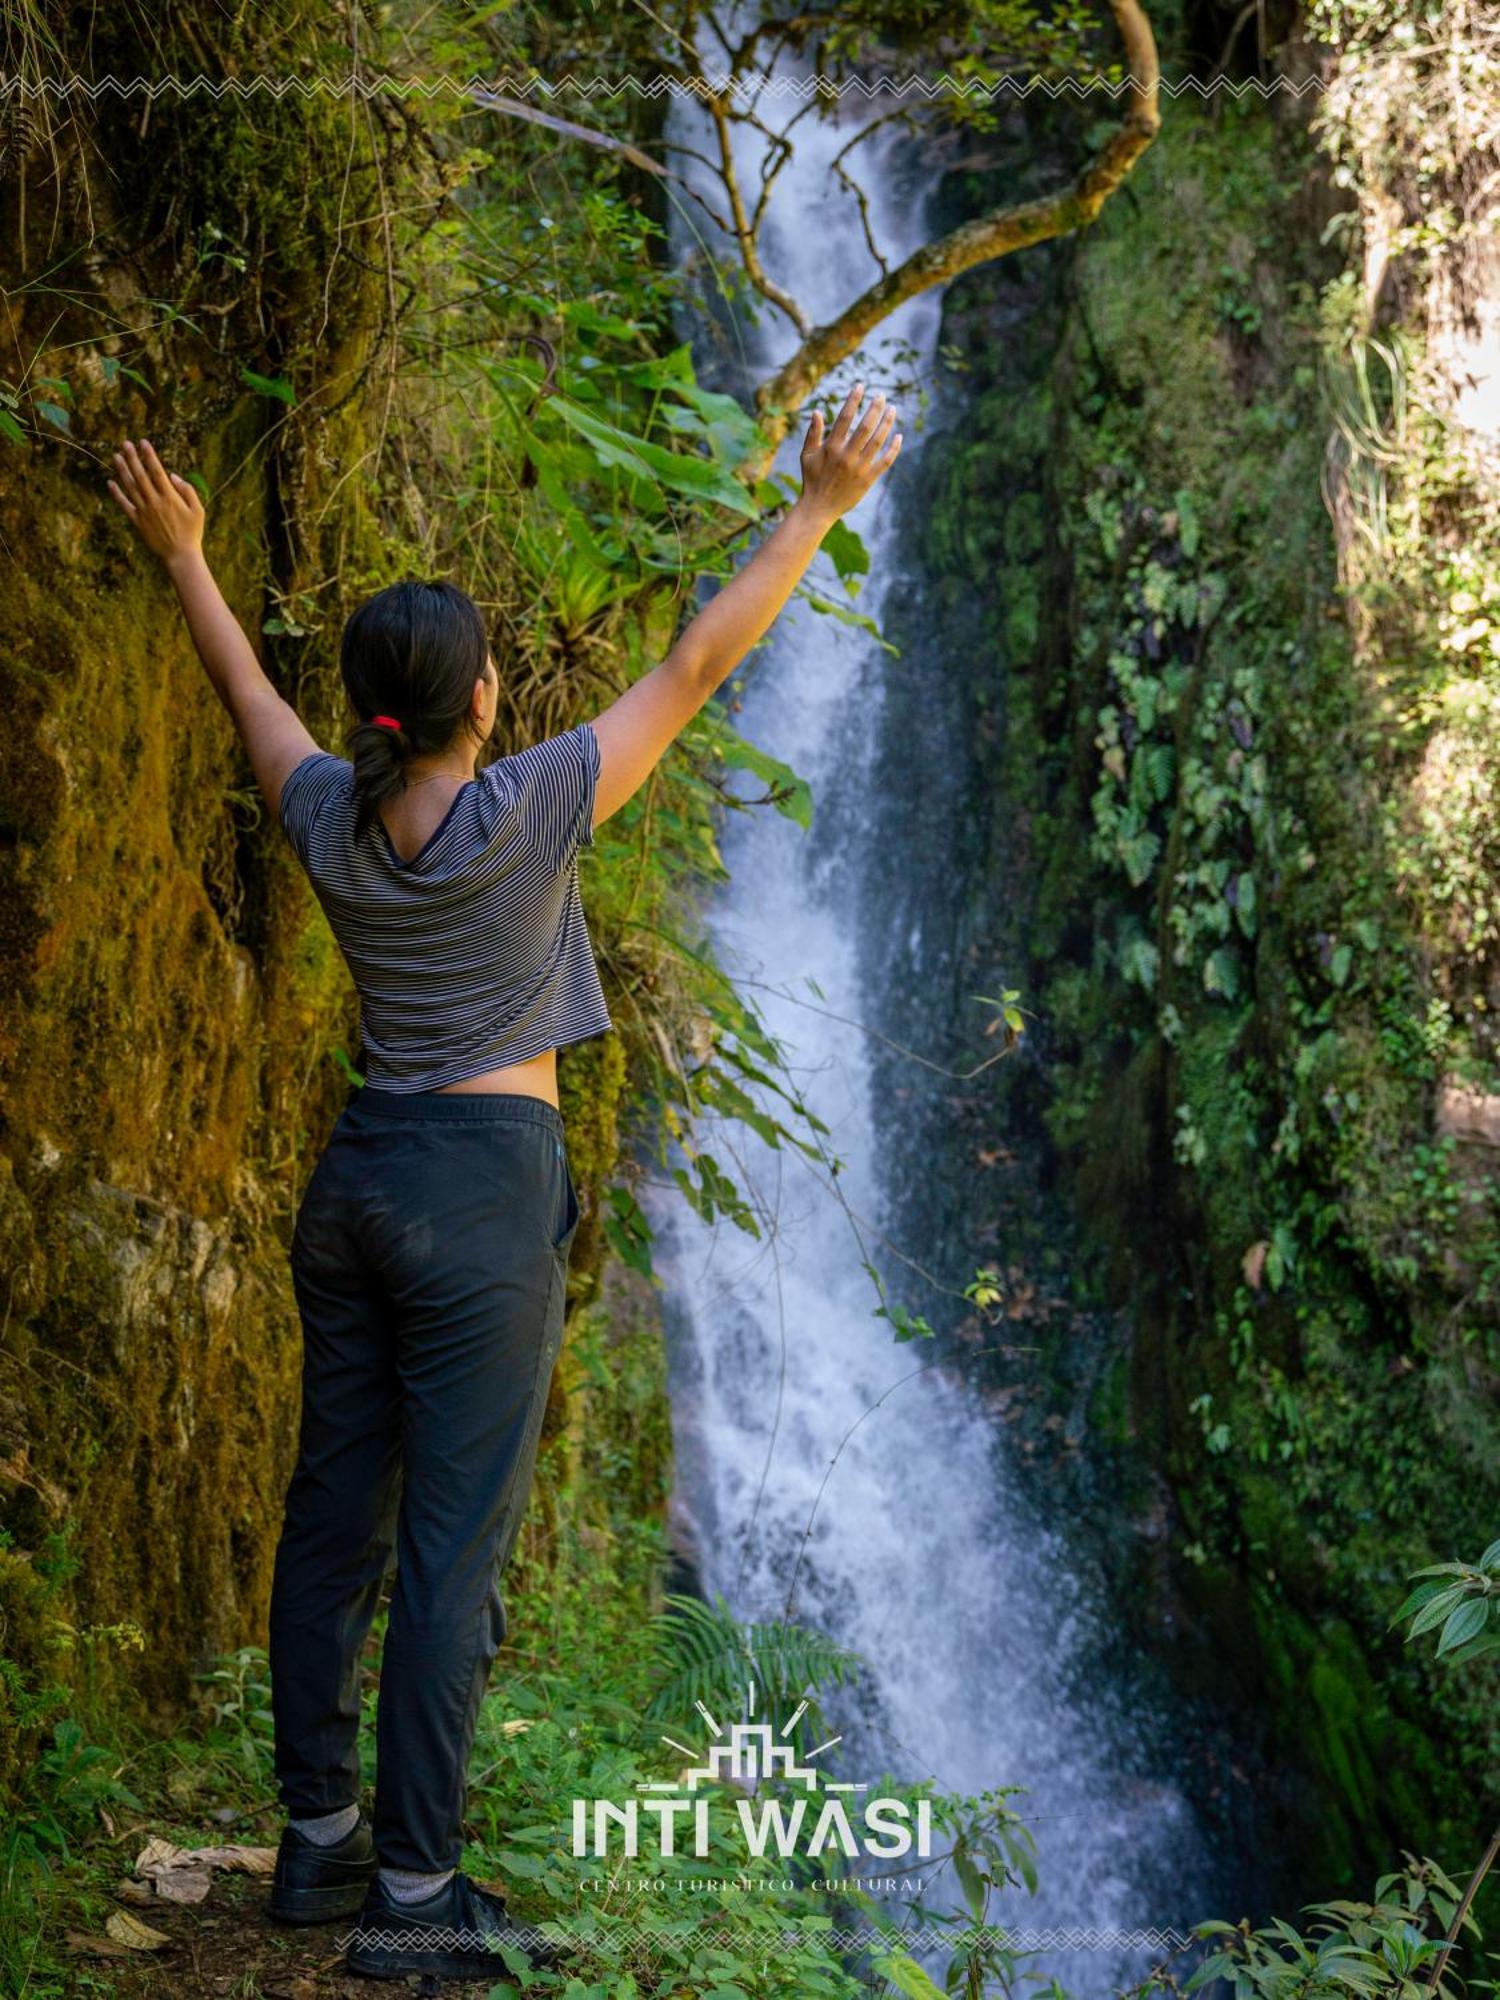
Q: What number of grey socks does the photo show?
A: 2